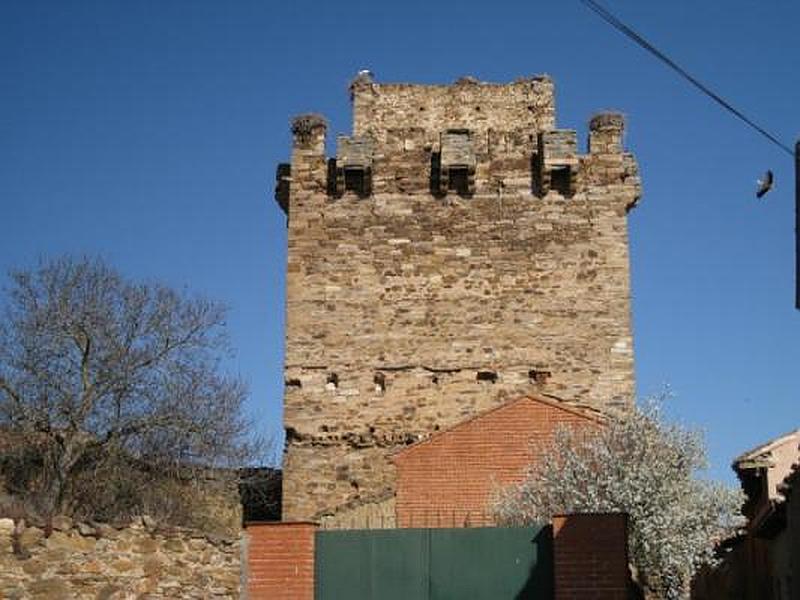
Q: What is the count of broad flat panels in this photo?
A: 2